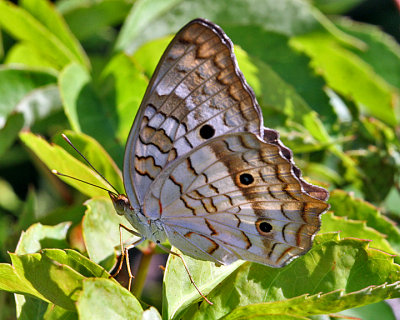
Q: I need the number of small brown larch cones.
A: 0